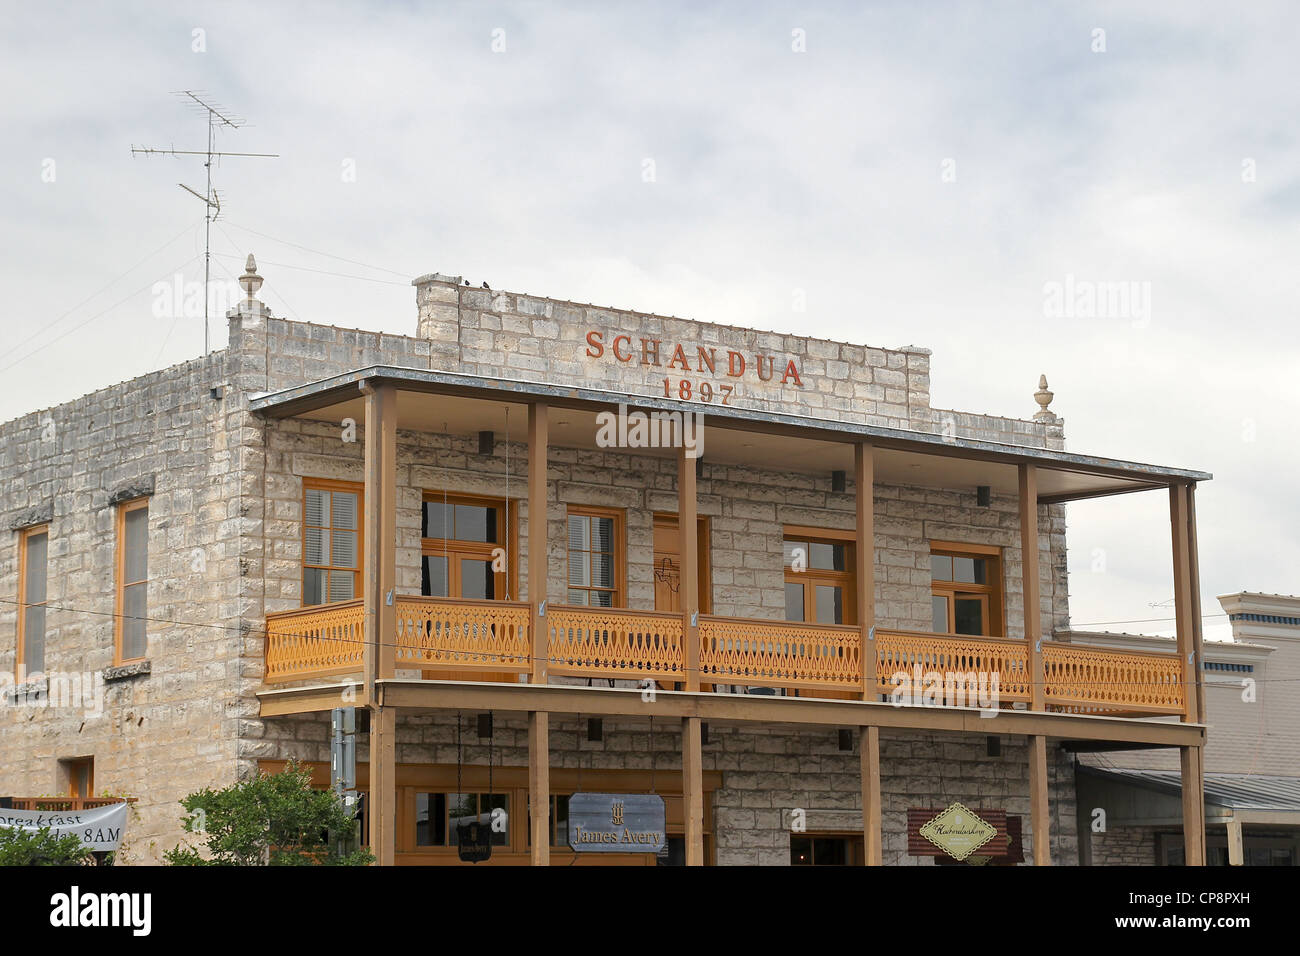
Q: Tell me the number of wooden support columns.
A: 12